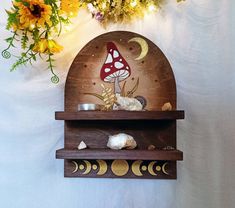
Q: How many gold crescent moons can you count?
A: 7